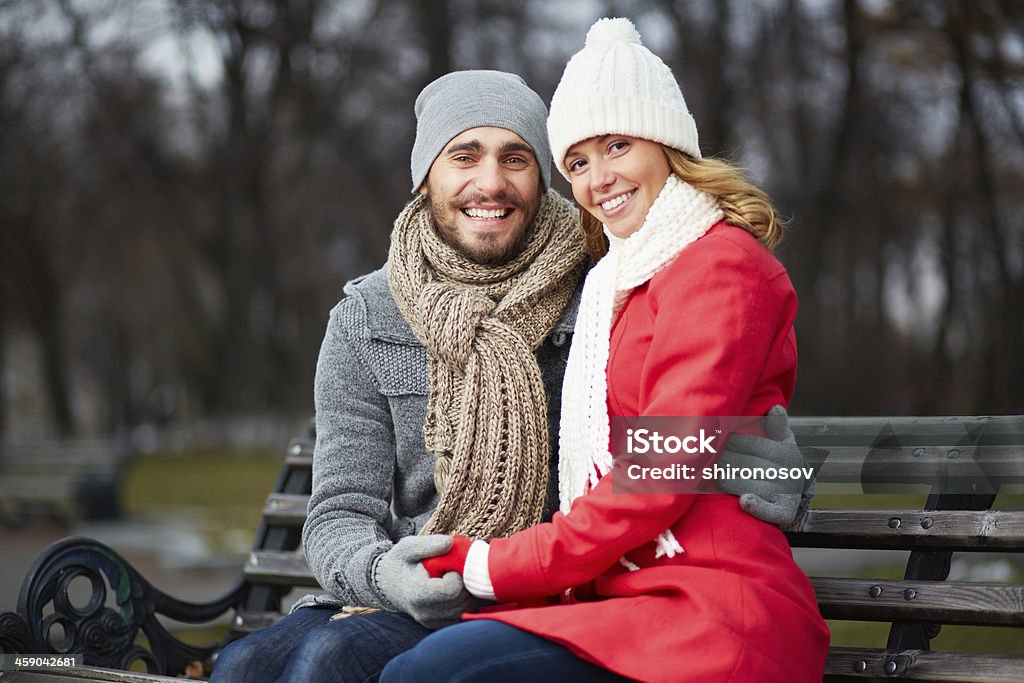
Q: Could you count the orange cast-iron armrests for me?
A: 0